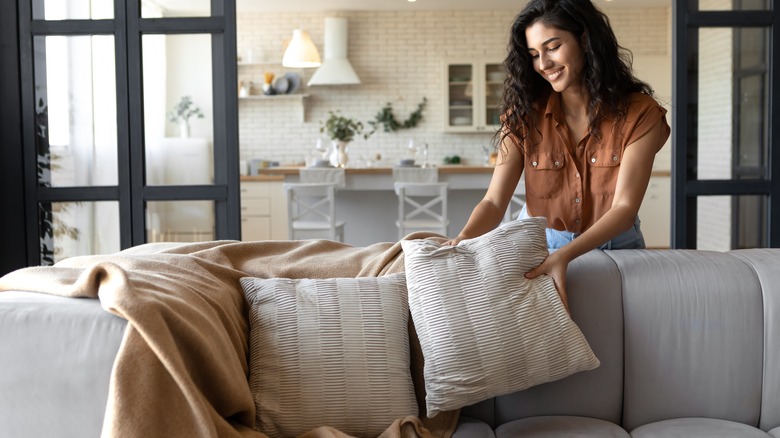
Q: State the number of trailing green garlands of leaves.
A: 1